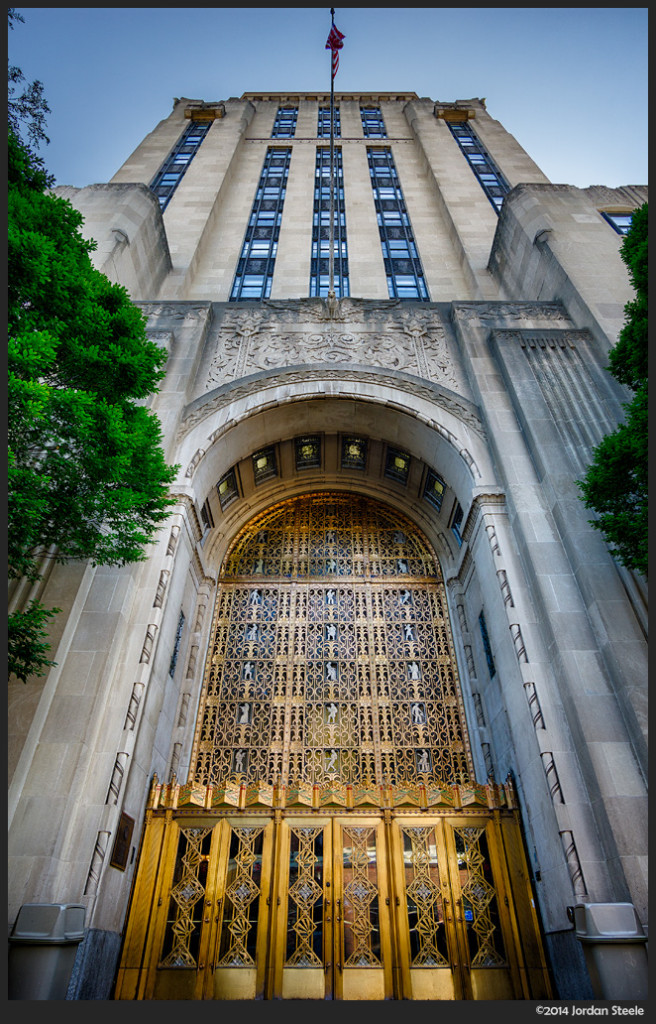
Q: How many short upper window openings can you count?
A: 3